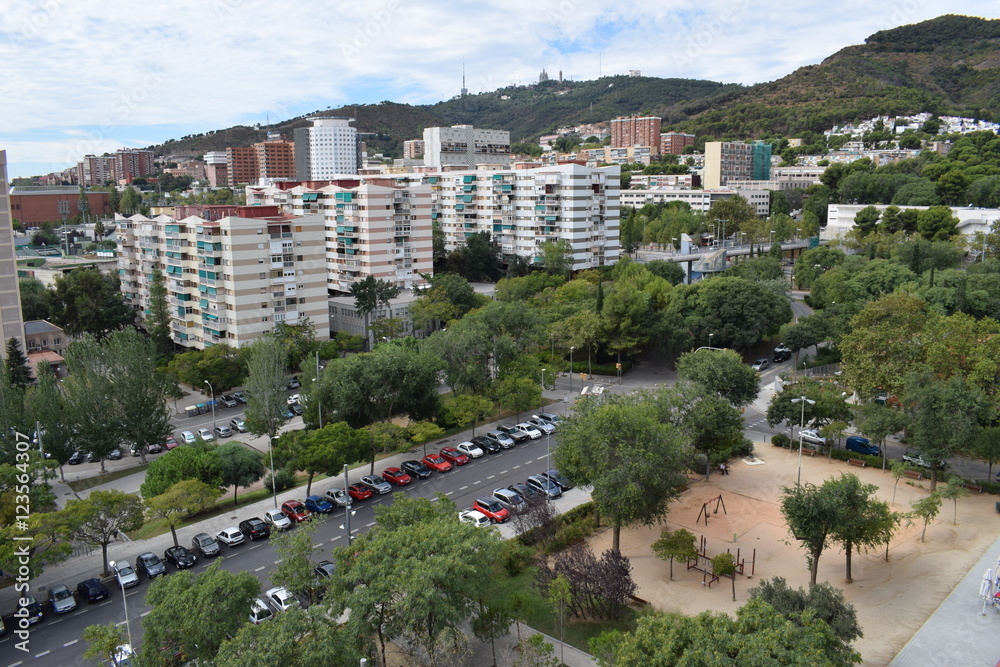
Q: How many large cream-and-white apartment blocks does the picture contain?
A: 3